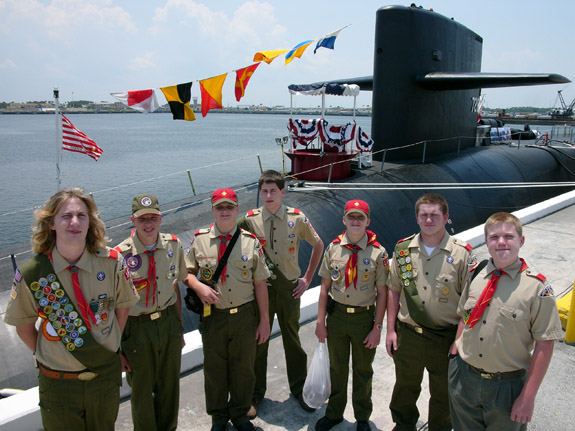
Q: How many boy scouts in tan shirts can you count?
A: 7